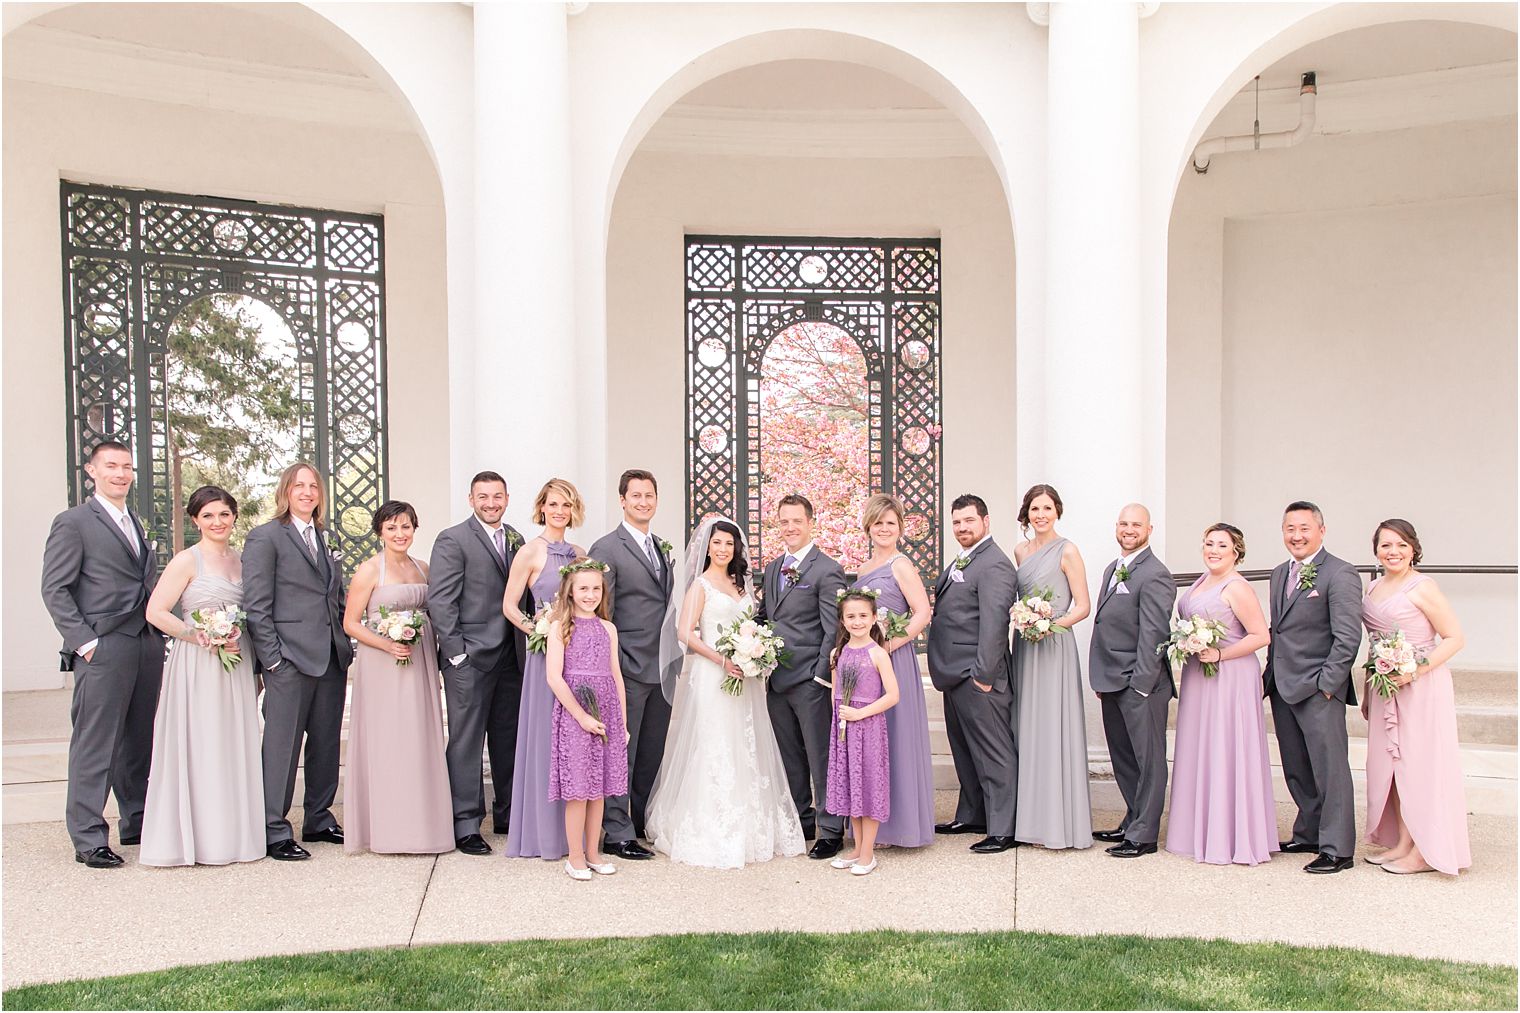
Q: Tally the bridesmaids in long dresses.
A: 7